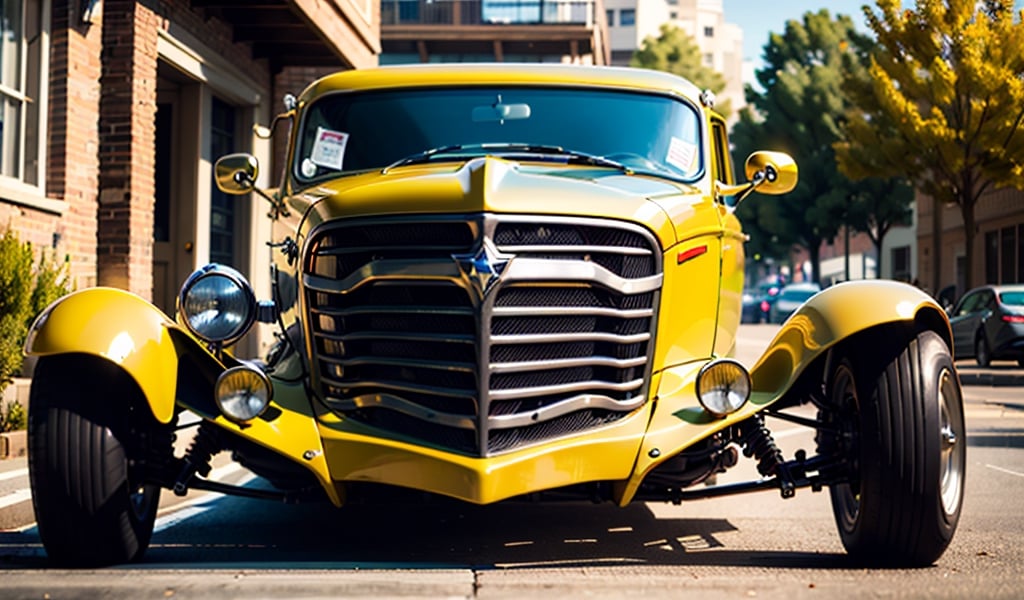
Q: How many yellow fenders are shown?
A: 2